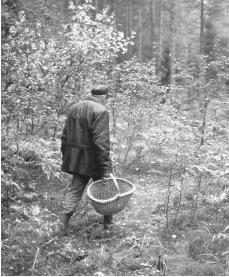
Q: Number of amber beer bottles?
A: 0